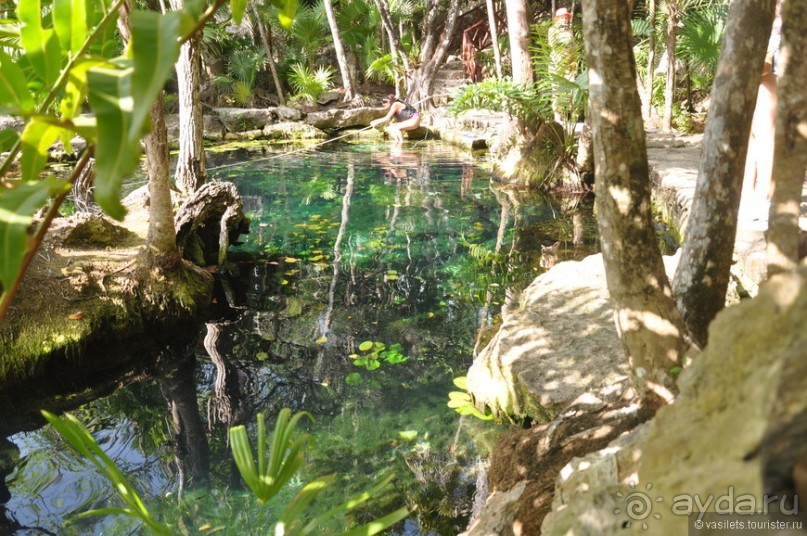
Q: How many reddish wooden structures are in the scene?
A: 1